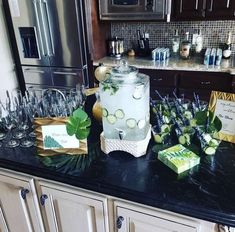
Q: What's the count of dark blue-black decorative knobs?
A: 3